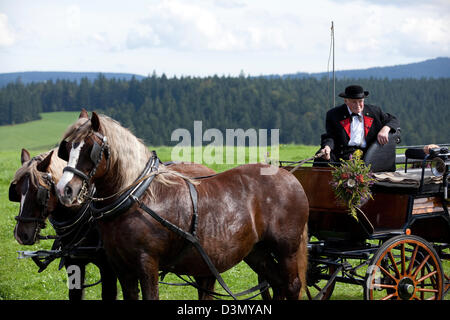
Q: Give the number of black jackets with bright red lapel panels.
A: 1